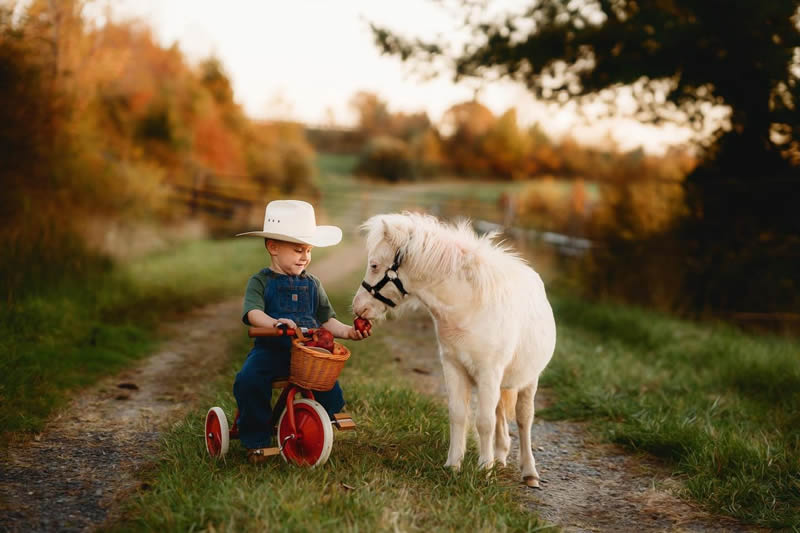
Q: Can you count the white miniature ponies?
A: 1